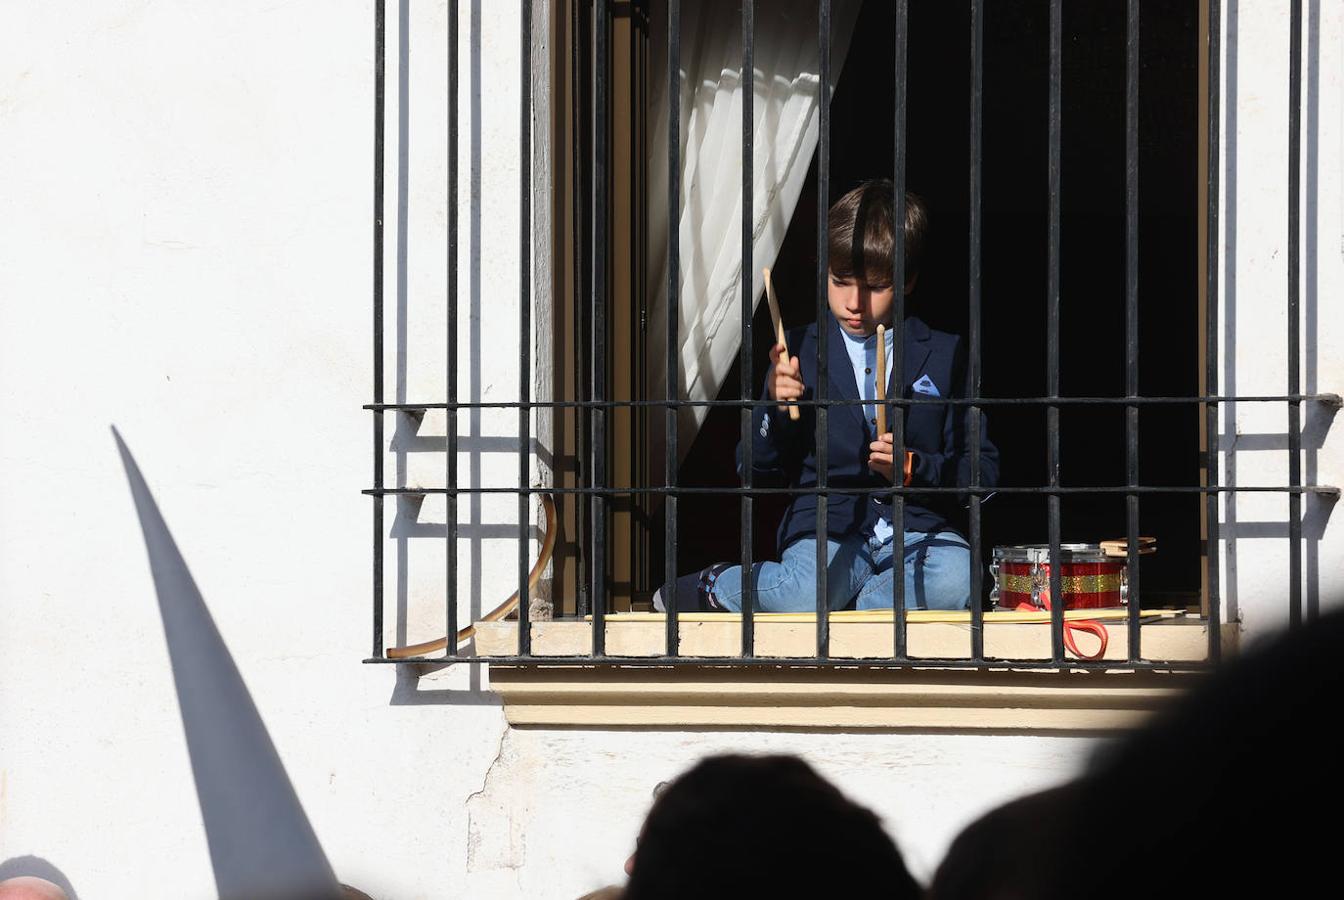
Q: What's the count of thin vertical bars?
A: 13